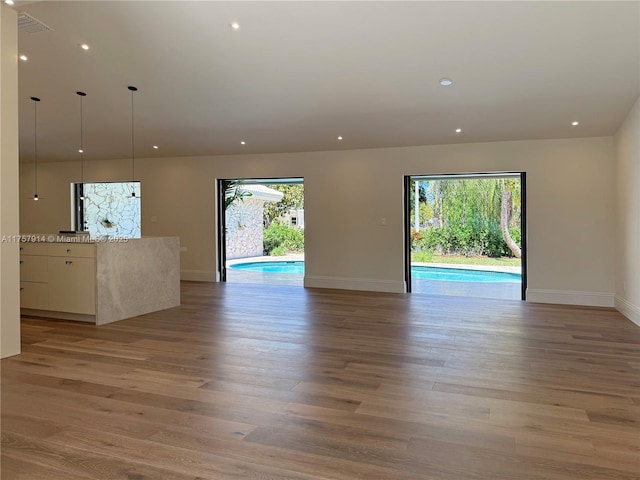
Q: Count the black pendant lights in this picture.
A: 3